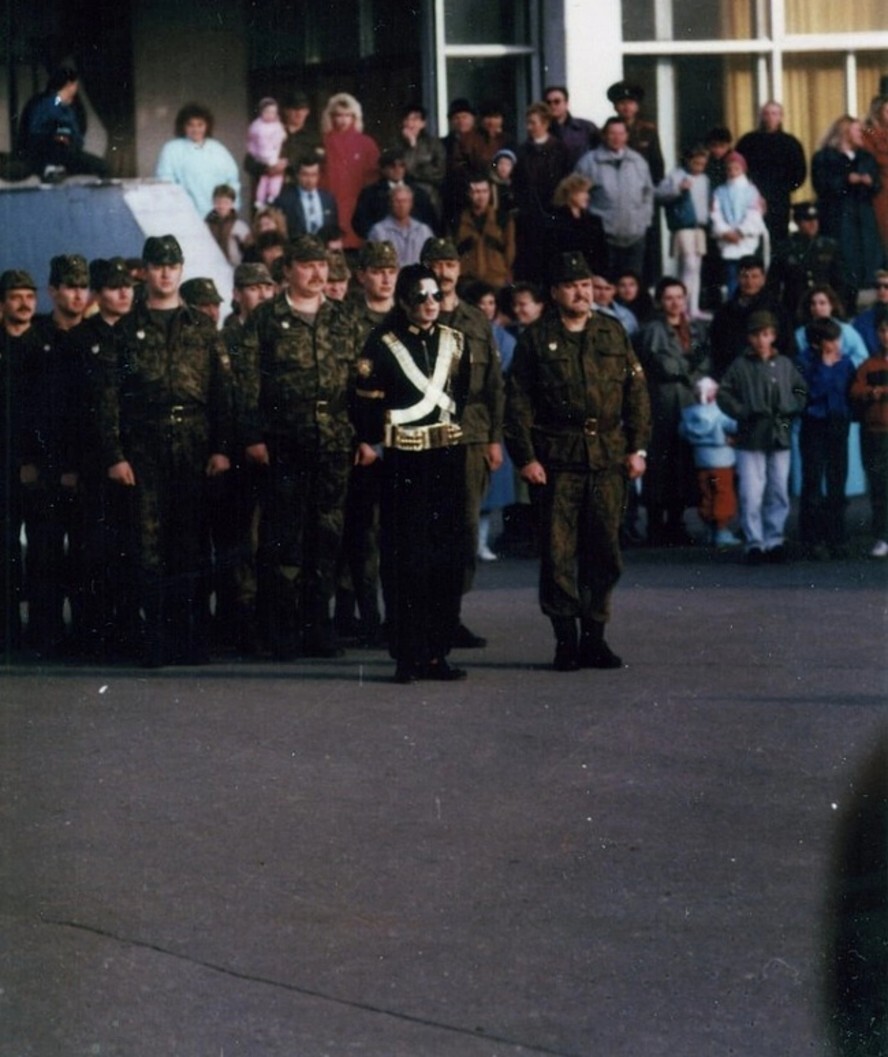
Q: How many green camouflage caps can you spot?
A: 11